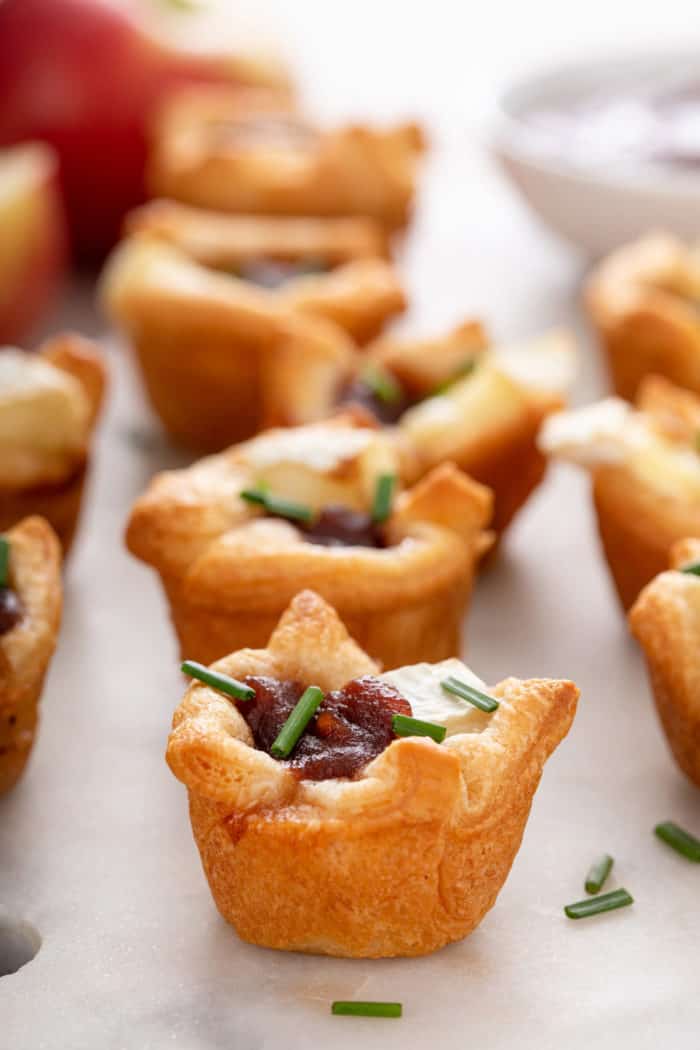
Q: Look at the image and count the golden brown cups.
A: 10